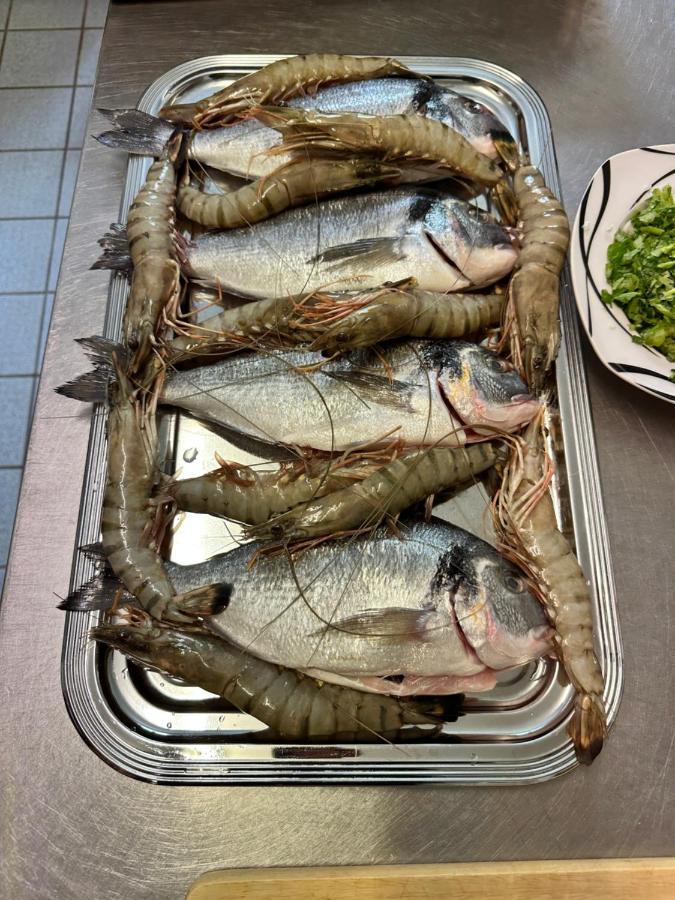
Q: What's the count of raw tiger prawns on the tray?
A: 12